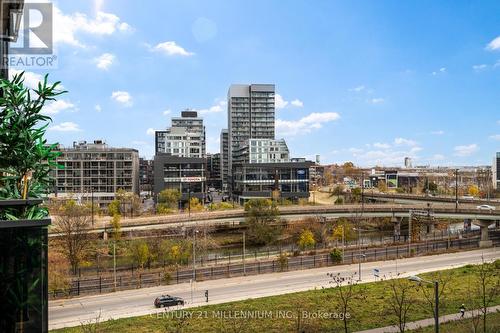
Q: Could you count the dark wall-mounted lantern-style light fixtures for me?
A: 1